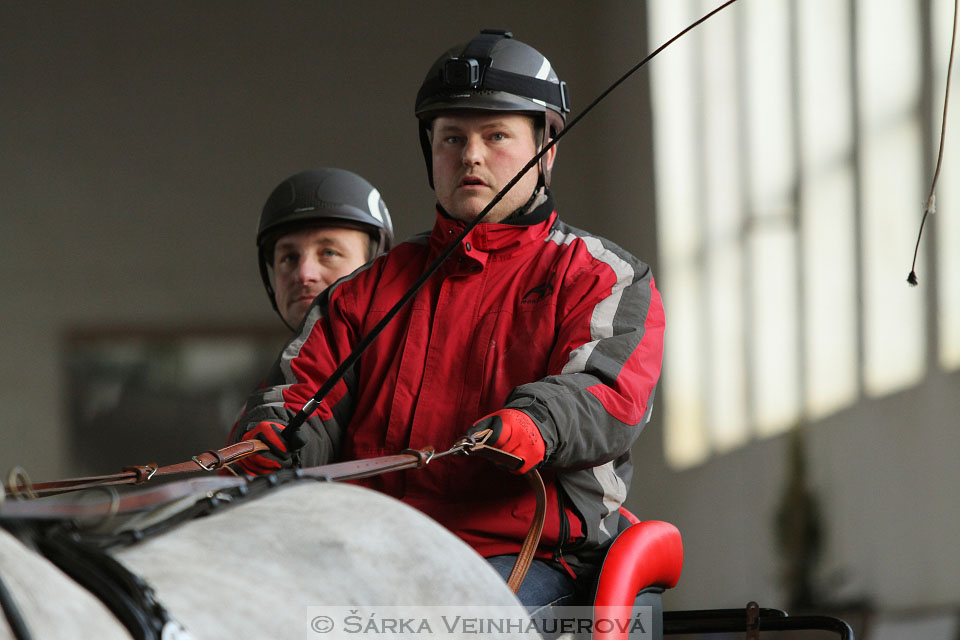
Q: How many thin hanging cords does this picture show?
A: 1